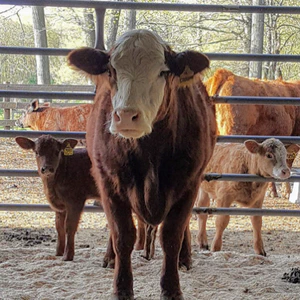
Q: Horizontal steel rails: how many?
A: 6